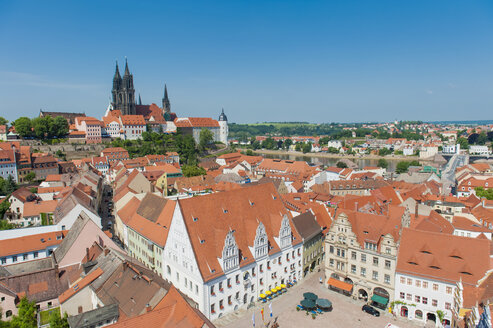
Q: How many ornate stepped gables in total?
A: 3